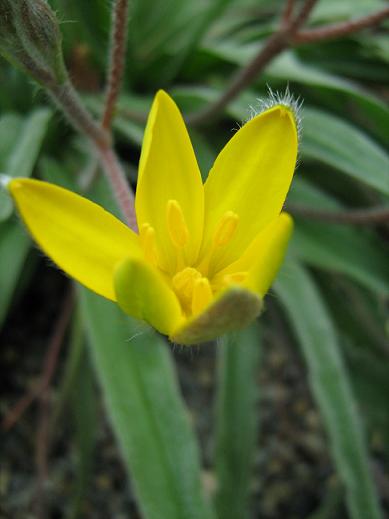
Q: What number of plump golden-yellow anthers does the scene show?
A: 5